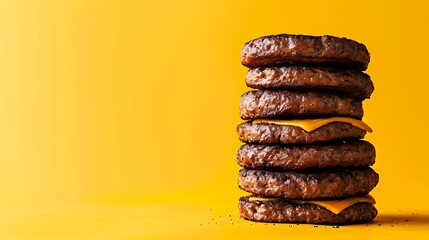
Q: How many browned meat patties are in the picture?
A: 7